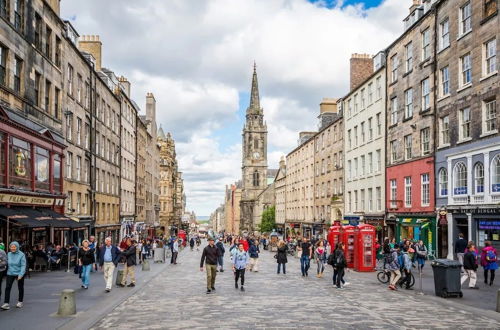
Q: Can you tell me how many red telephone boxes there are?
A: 3